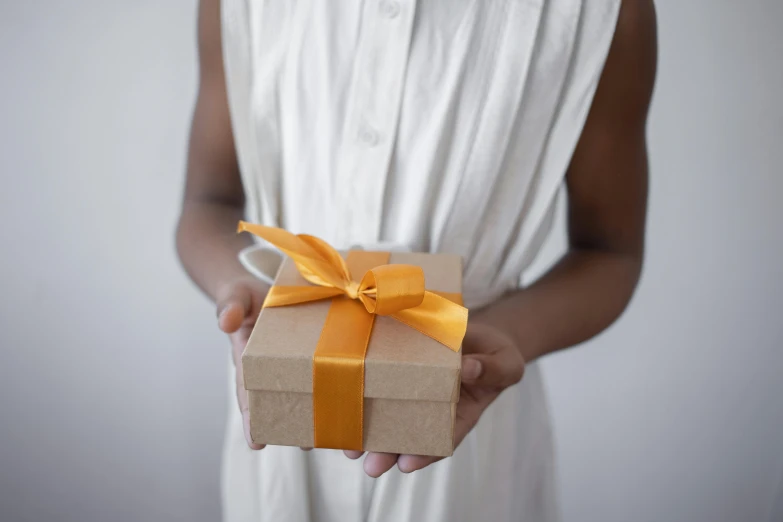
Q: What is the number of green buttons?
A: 0